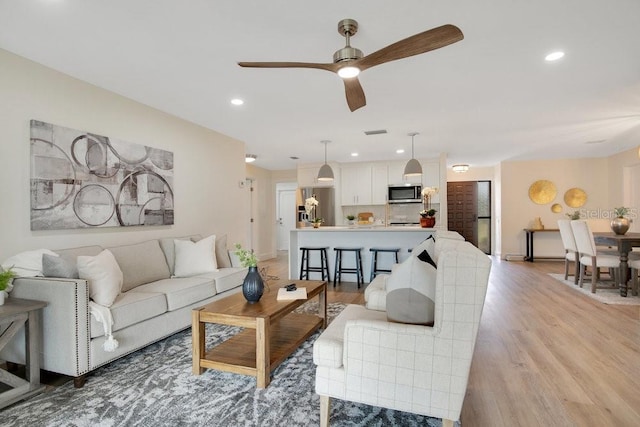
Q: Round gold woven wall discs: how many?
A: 3